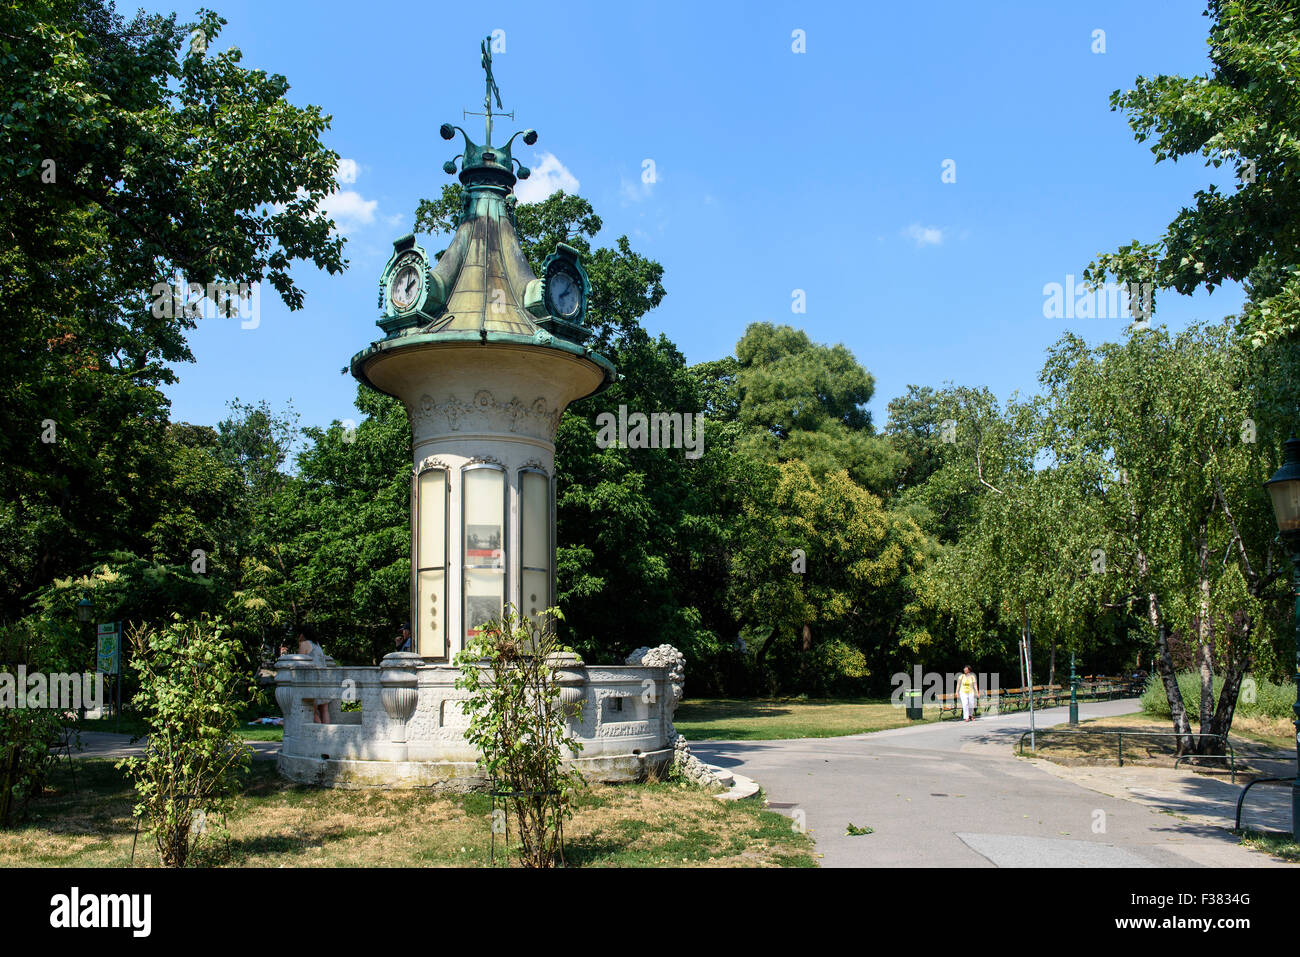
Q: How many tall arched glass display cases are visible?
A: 3